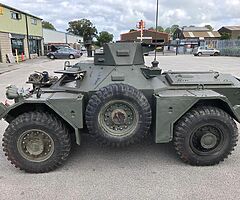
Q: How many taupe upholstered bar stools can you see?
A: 0